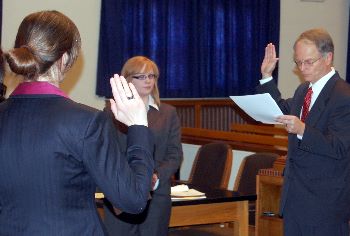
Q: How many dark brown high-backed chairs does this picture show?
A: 2